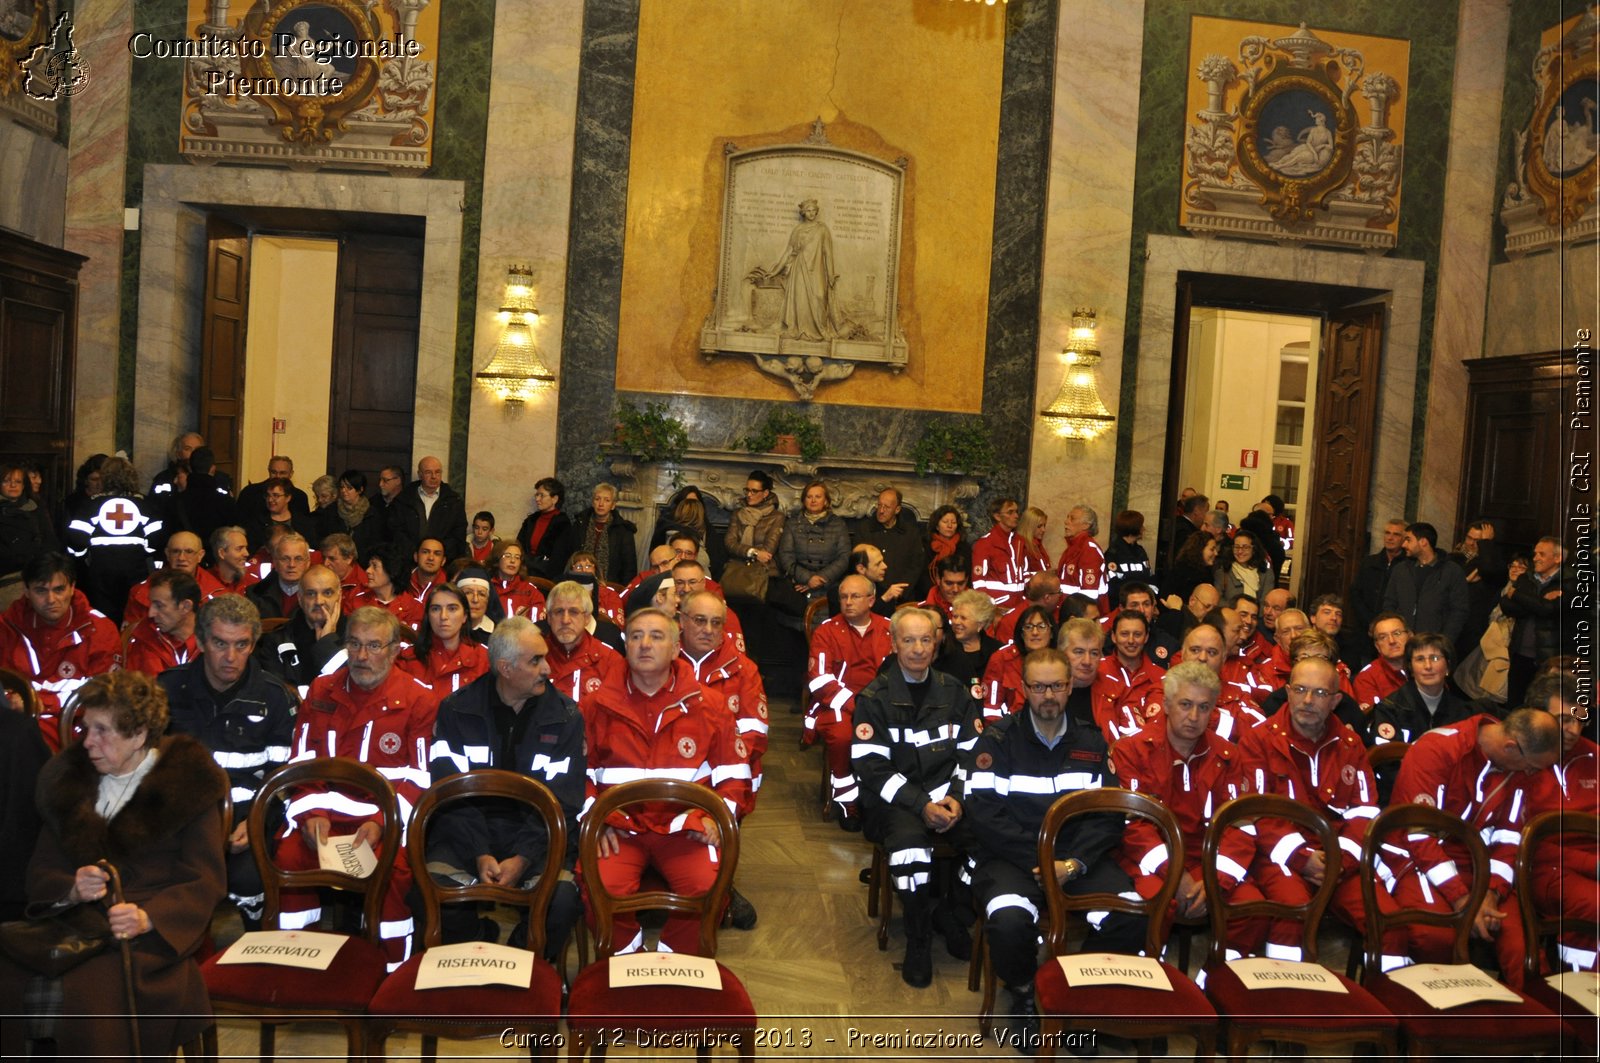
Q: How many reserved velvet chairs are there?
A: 7